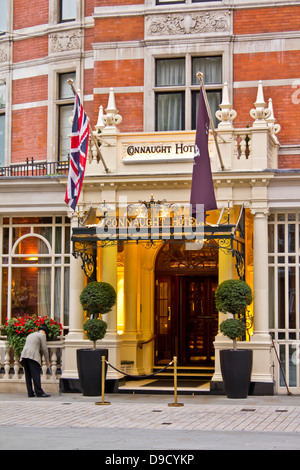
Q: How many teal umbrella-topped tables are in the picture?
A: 0